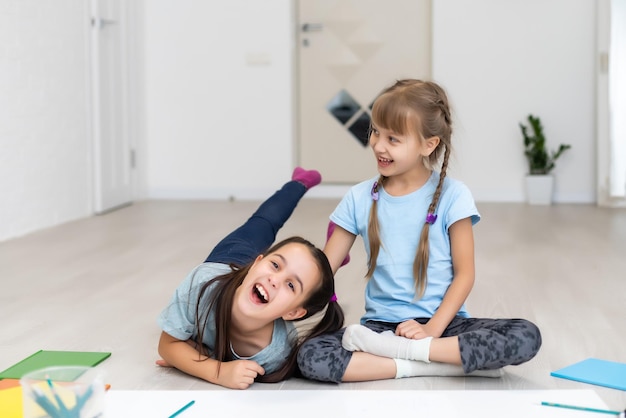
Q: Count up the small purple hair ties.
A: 3